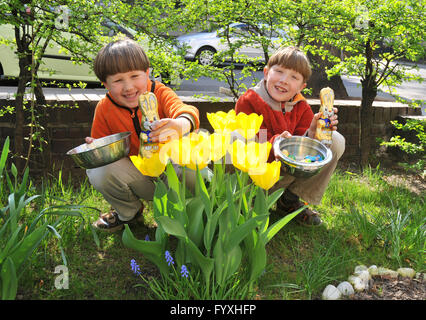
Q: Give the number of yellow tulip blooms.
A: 8